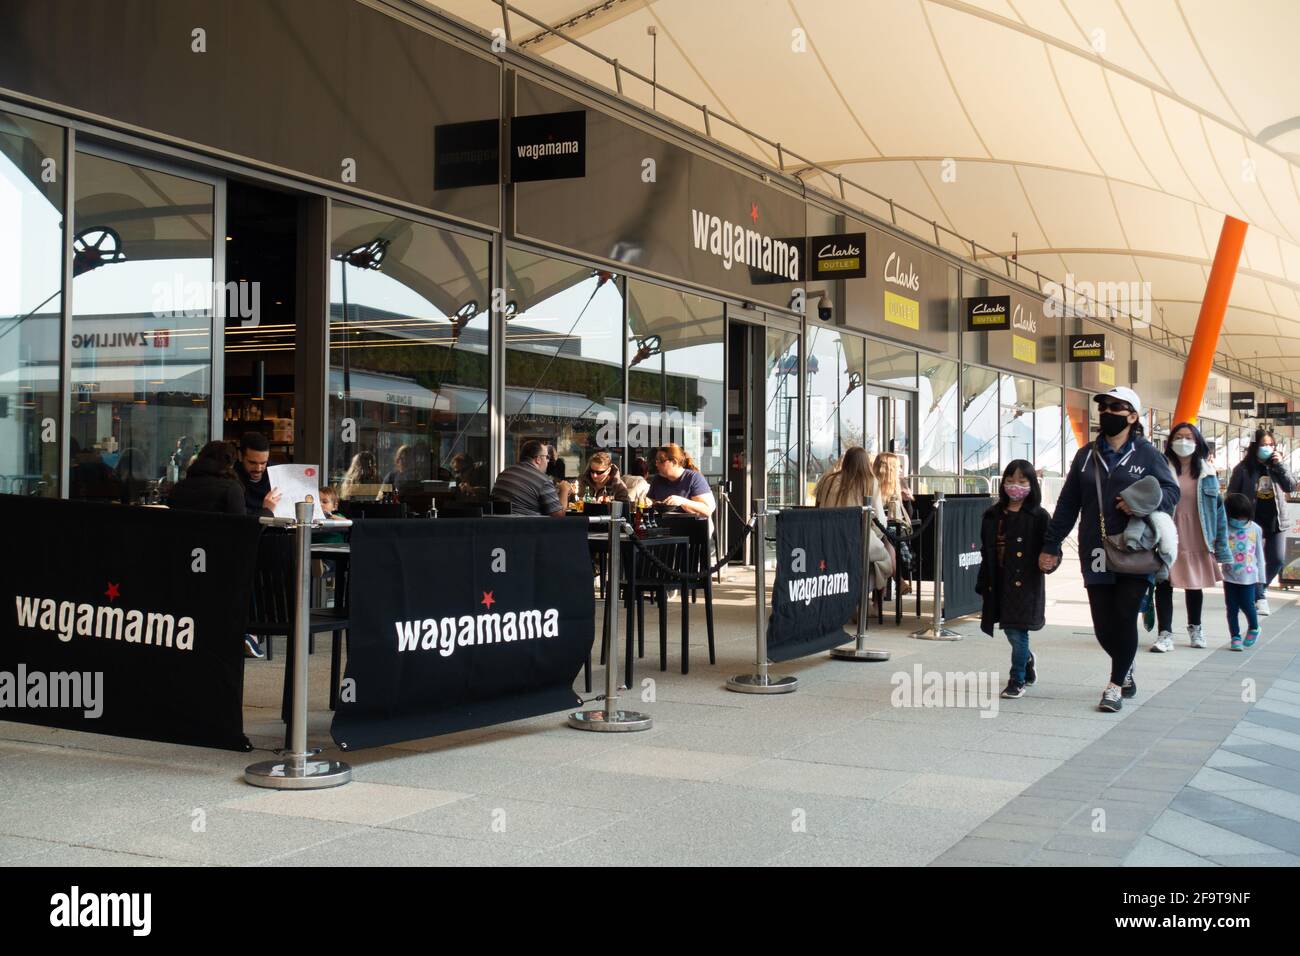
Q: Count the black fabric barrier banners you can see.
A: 4